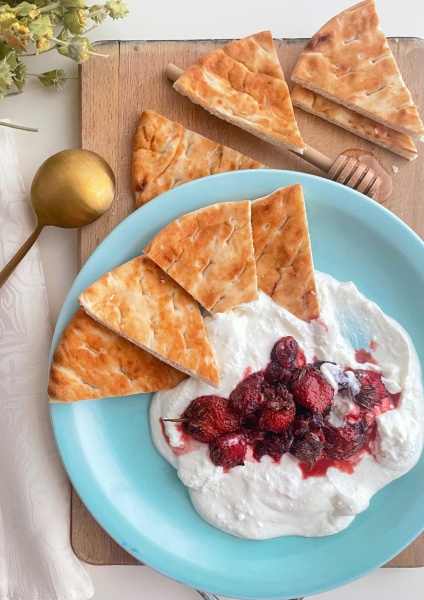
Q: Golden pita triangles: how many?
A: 8